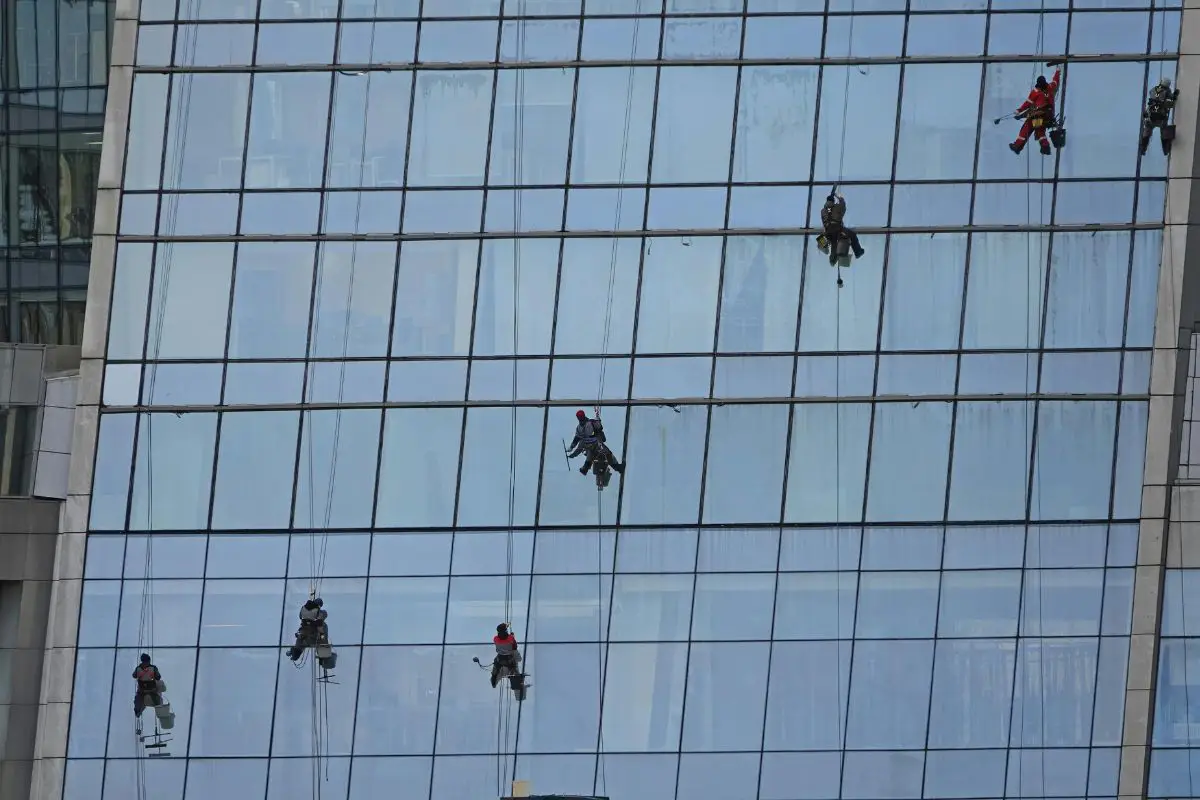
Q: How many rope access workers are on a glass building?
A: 7